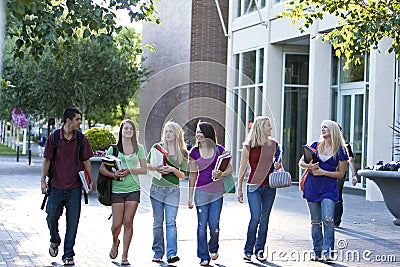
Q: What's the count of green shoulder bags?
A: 1